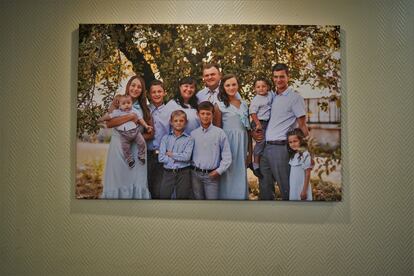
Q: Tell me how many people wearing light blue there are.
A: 11